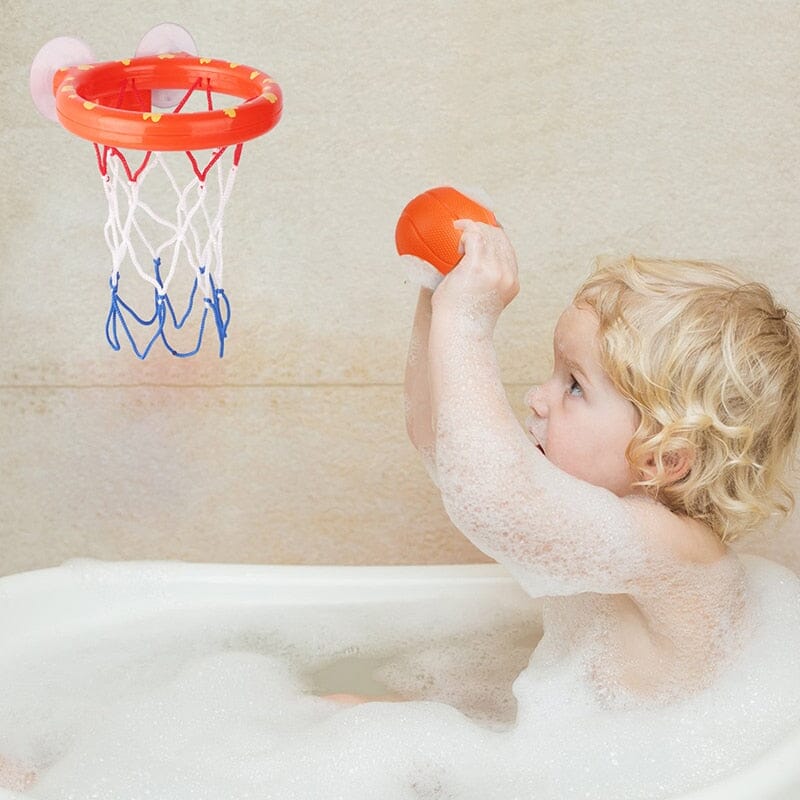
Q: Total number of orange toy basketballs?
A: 1